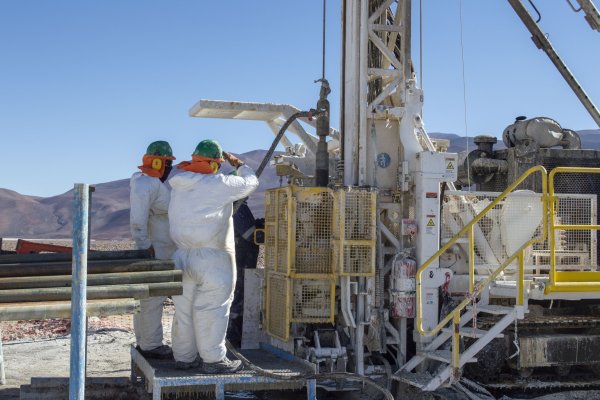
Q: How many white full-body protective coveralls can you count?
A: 2